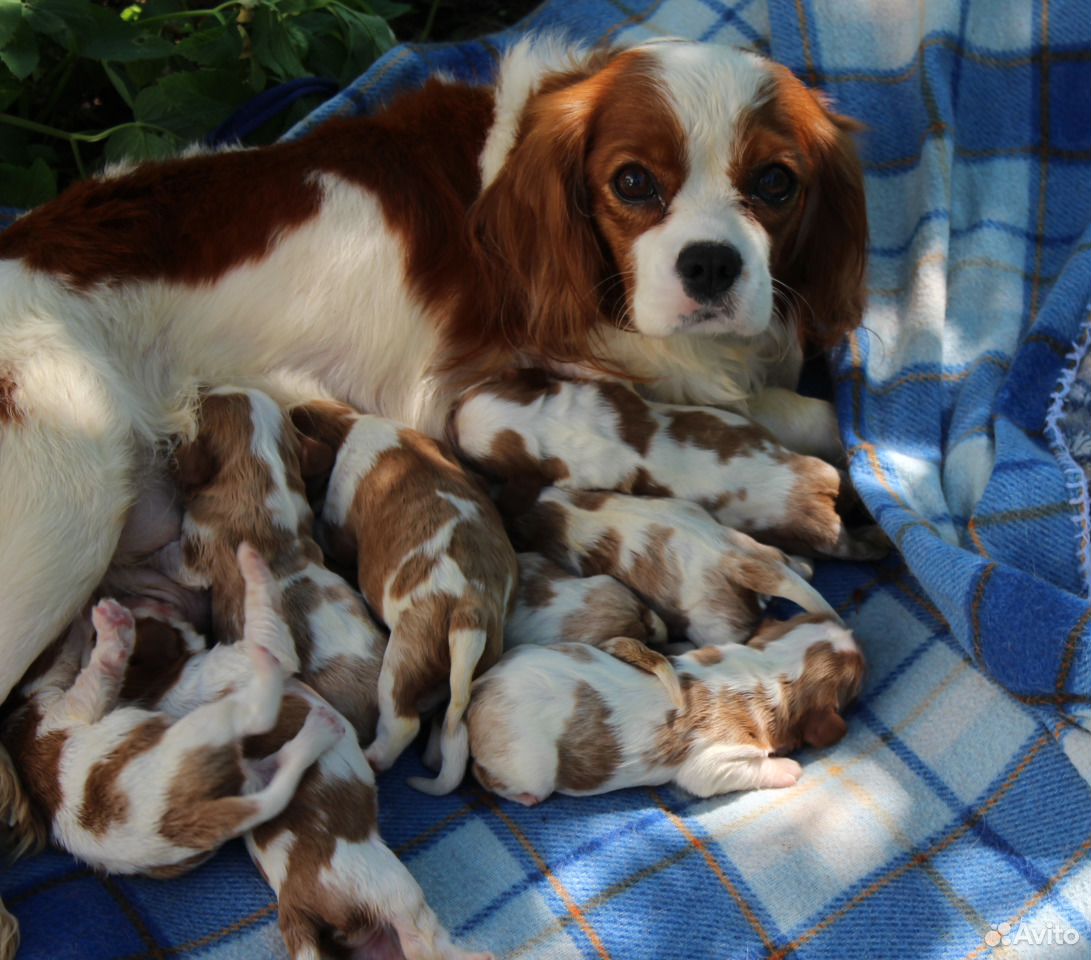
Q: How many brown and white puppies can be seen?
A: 8